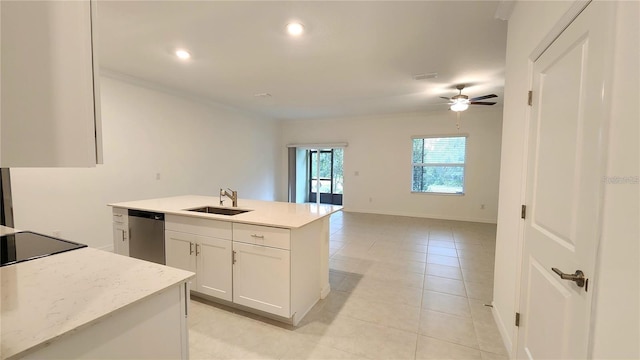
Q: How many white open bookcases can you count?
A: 0